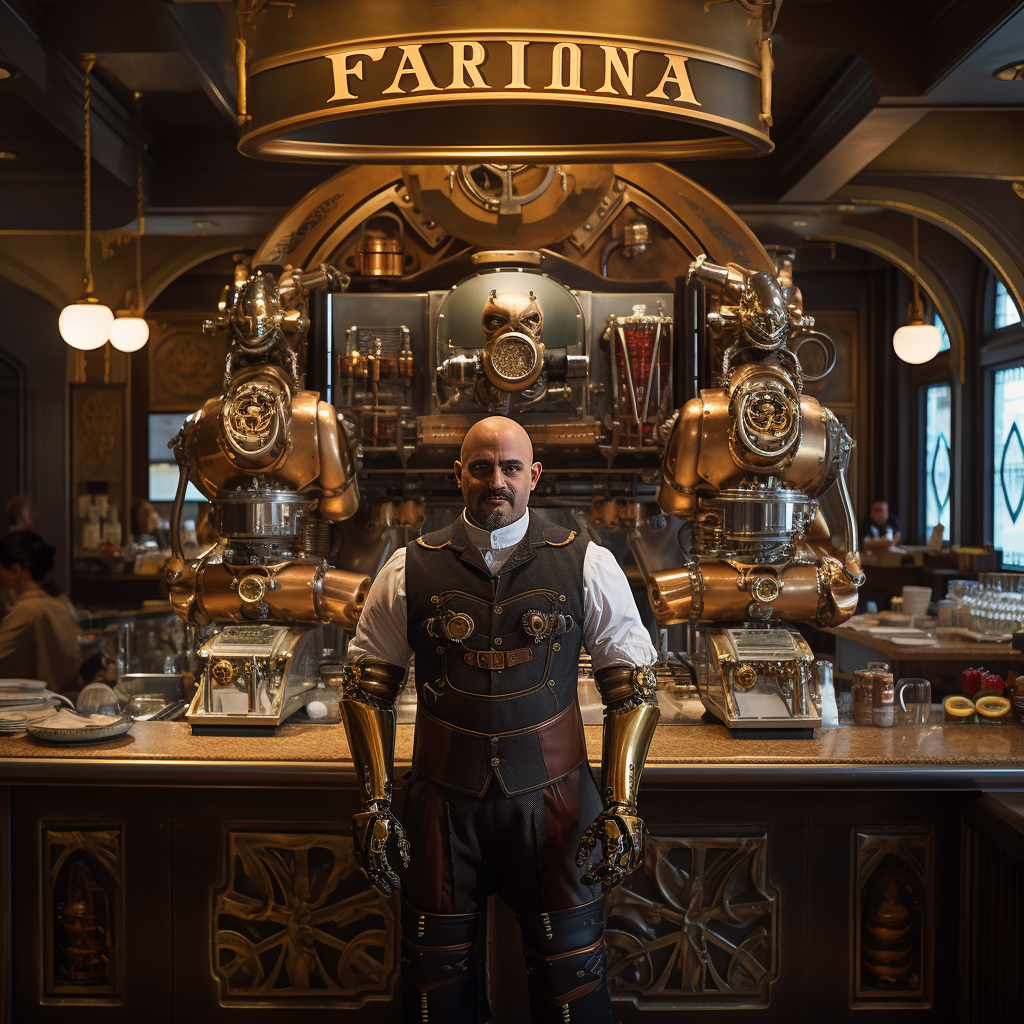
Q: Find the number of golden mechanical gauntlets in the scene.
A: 2